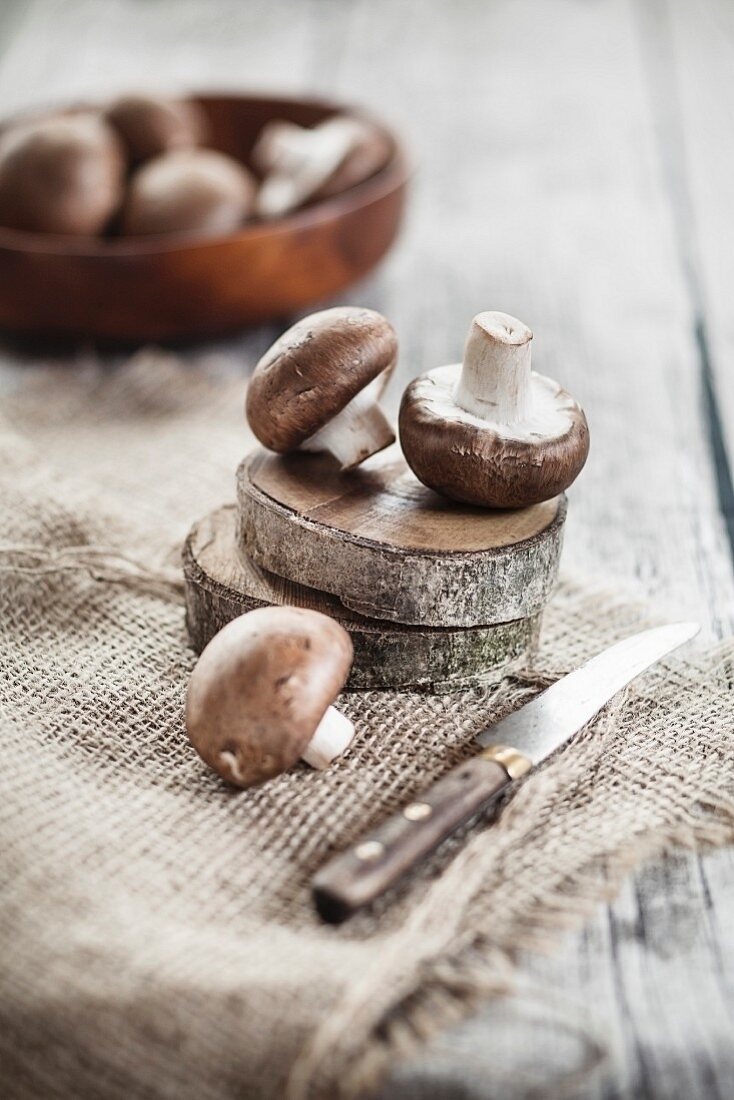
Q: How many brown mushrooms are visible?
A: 7